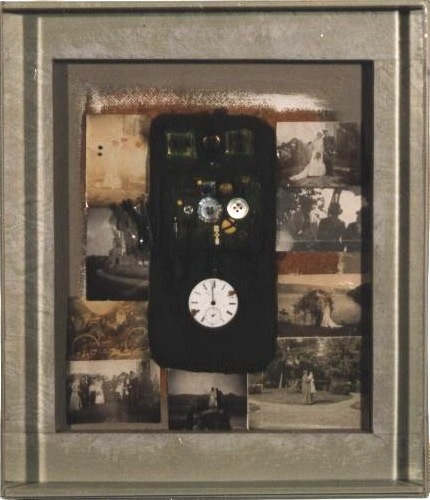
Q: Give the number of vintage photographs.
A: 9